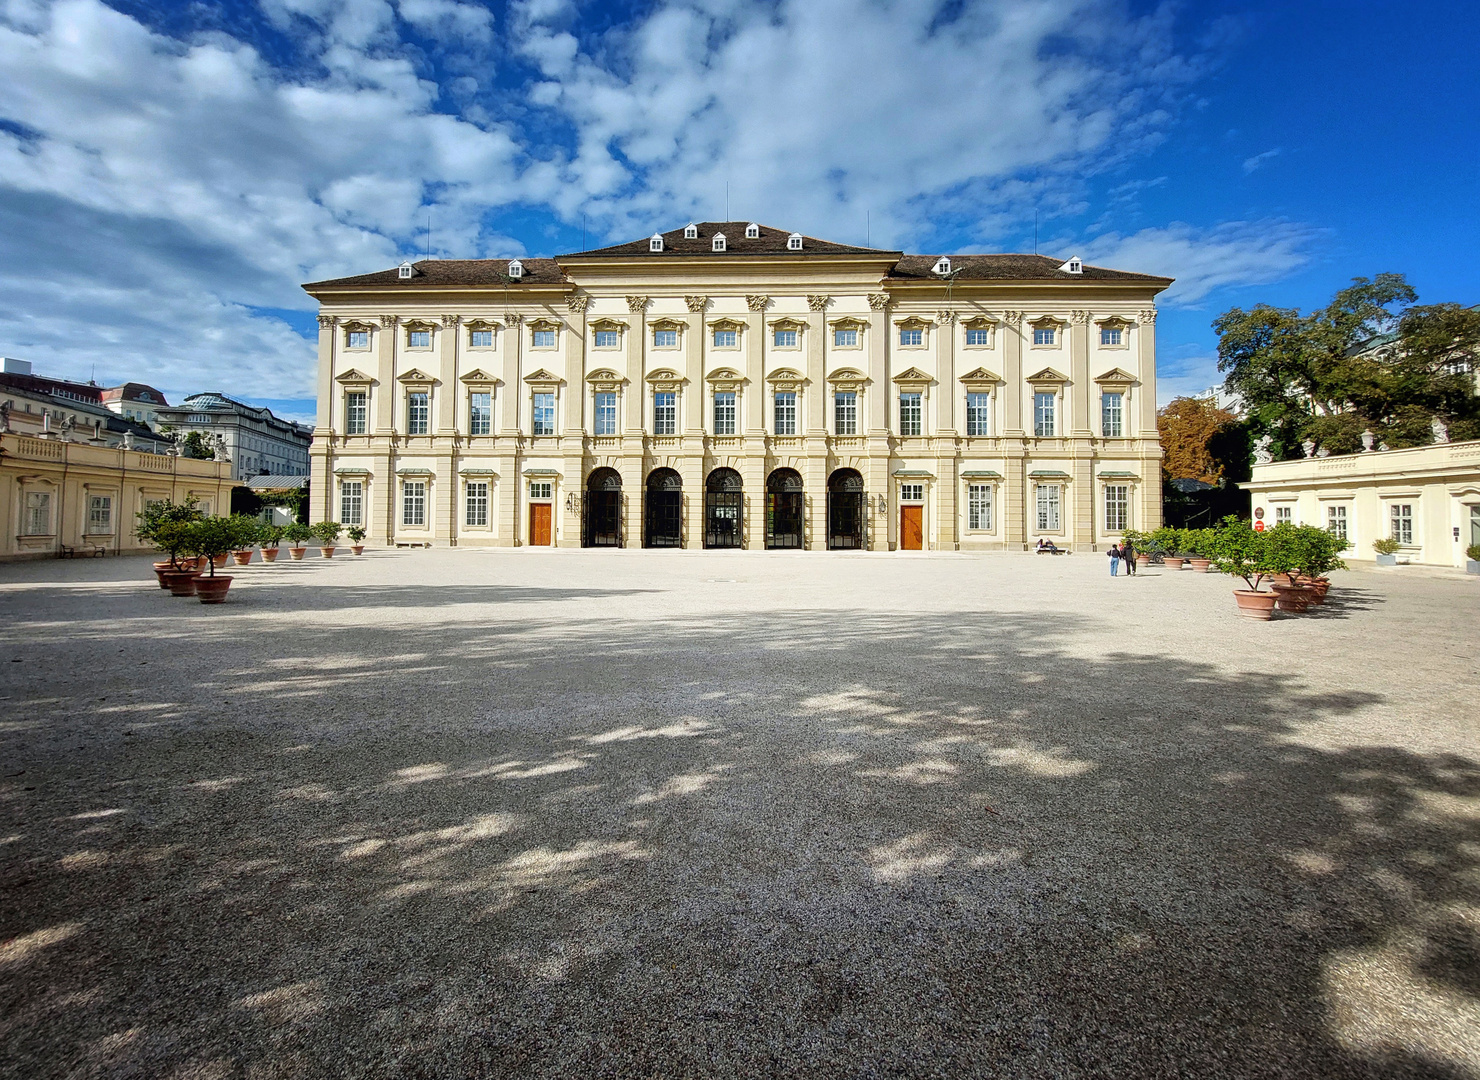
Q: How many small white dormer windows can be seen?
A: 9